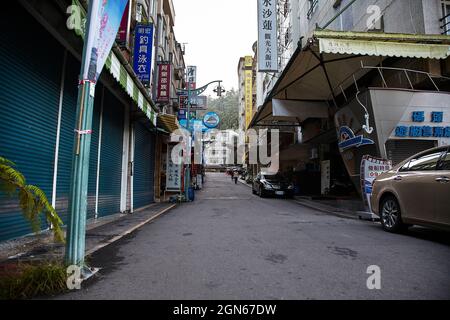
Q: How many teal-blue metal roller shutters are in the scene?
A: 4